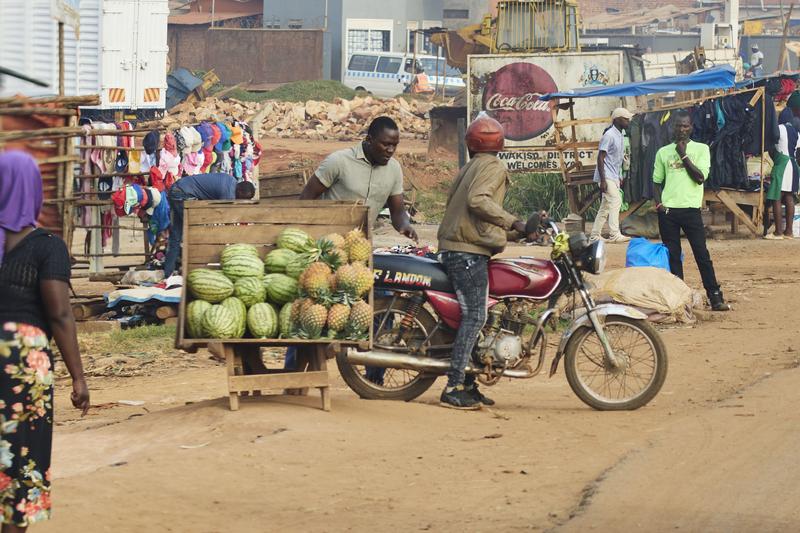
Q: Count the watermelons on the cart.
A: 13